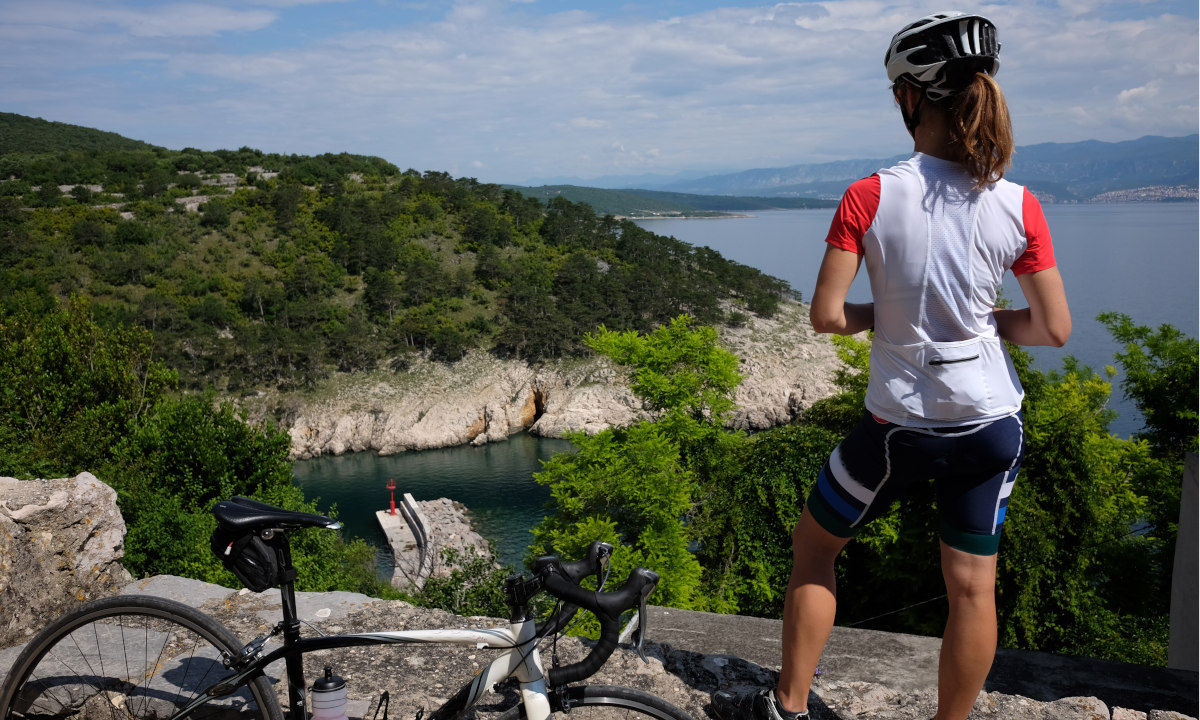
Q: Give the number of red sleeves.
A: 2